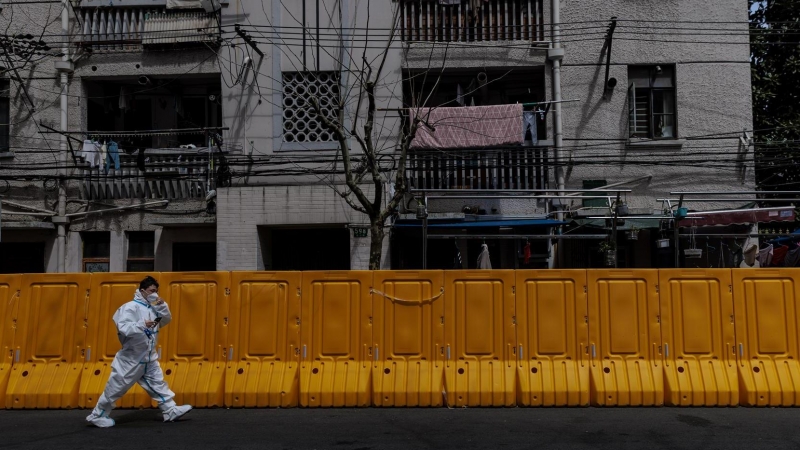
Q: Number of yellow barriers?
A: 12